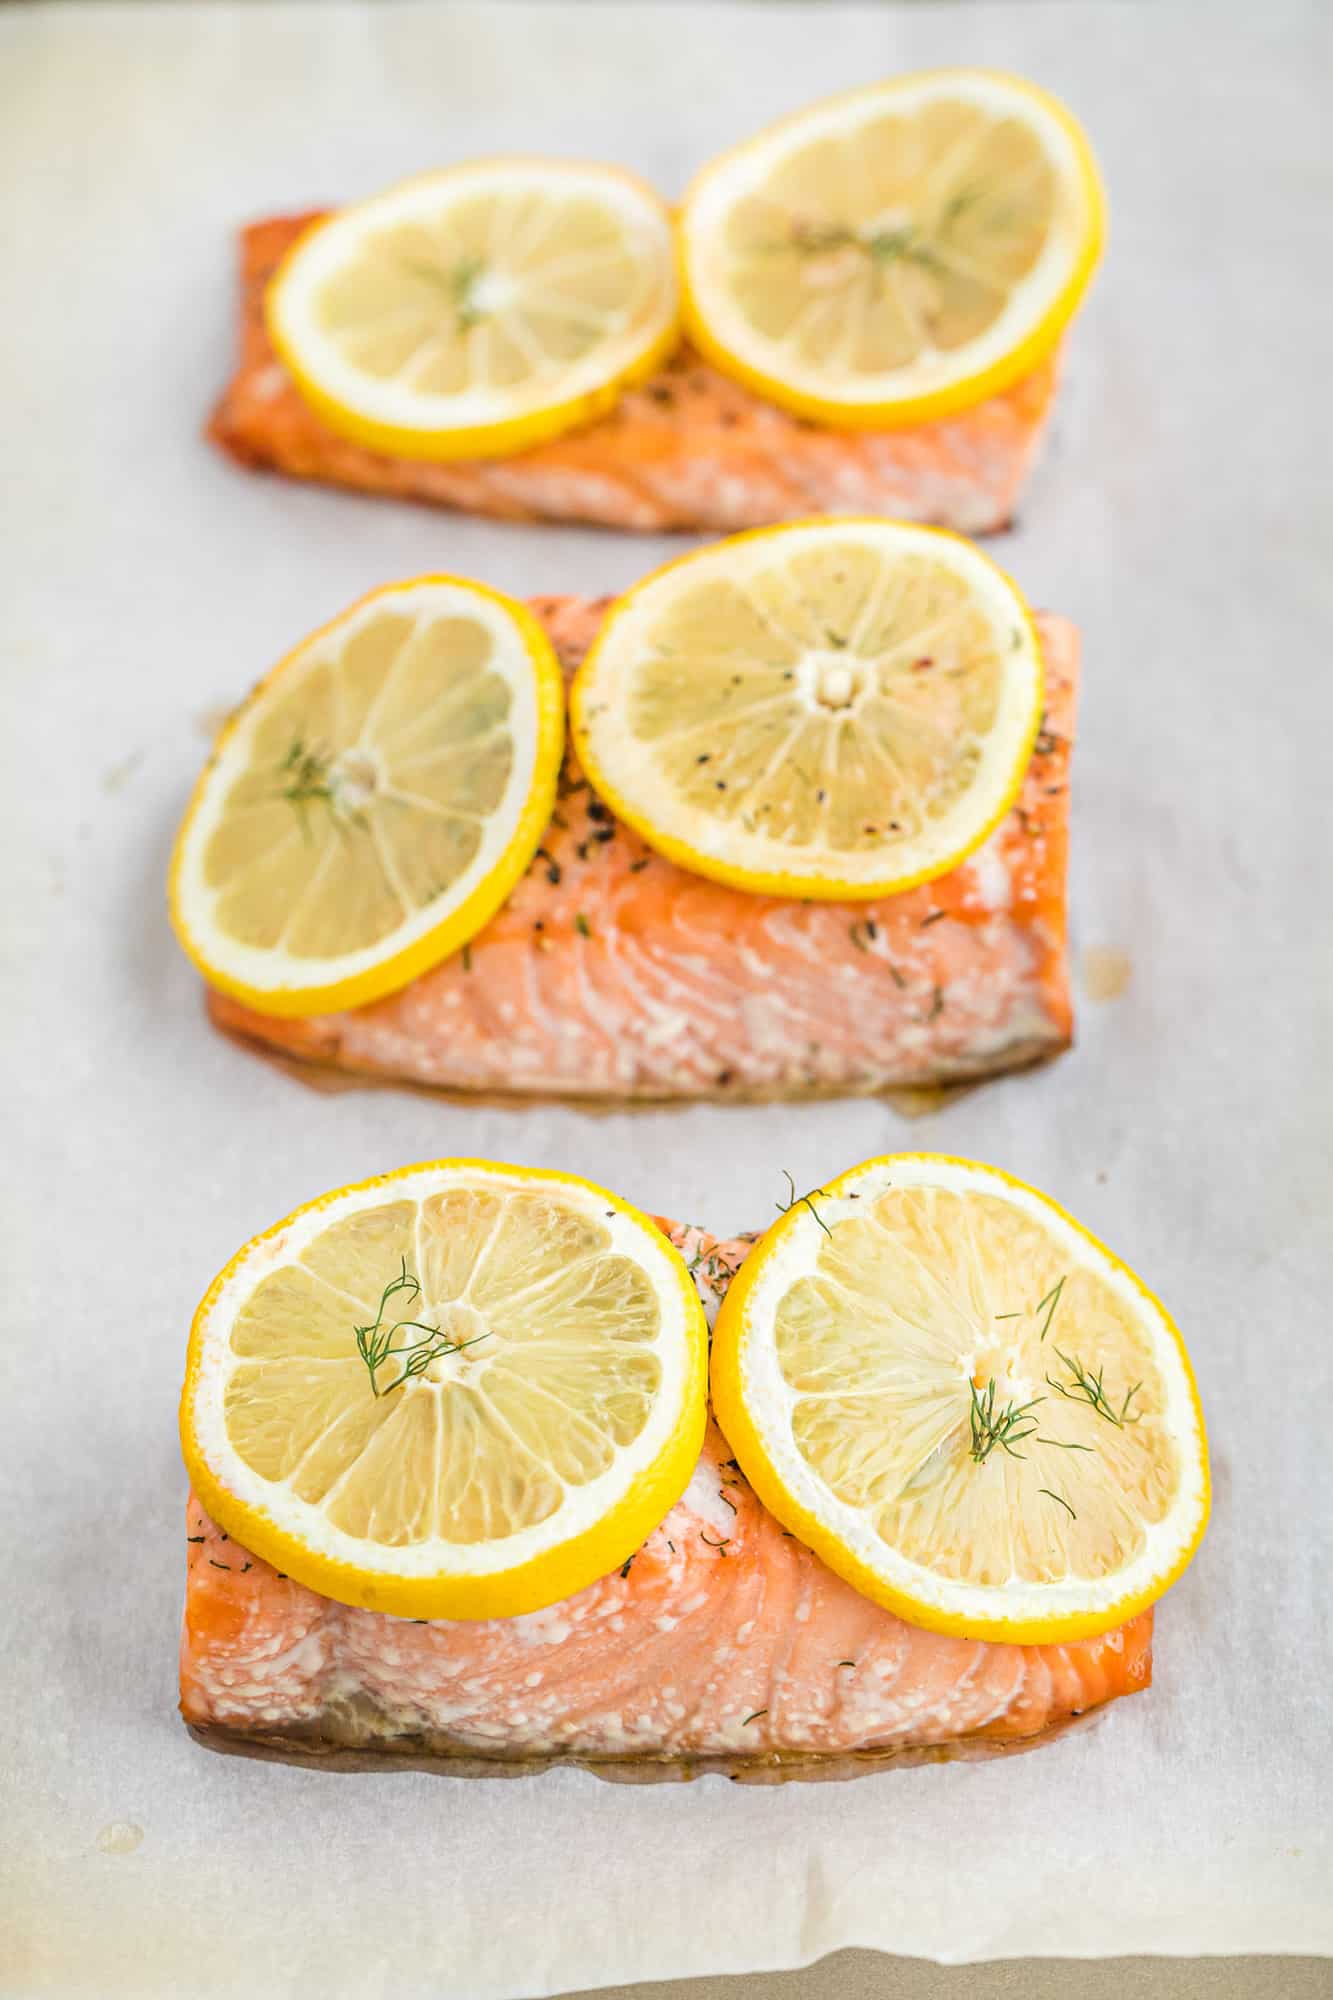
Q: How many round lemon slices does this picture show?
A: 6